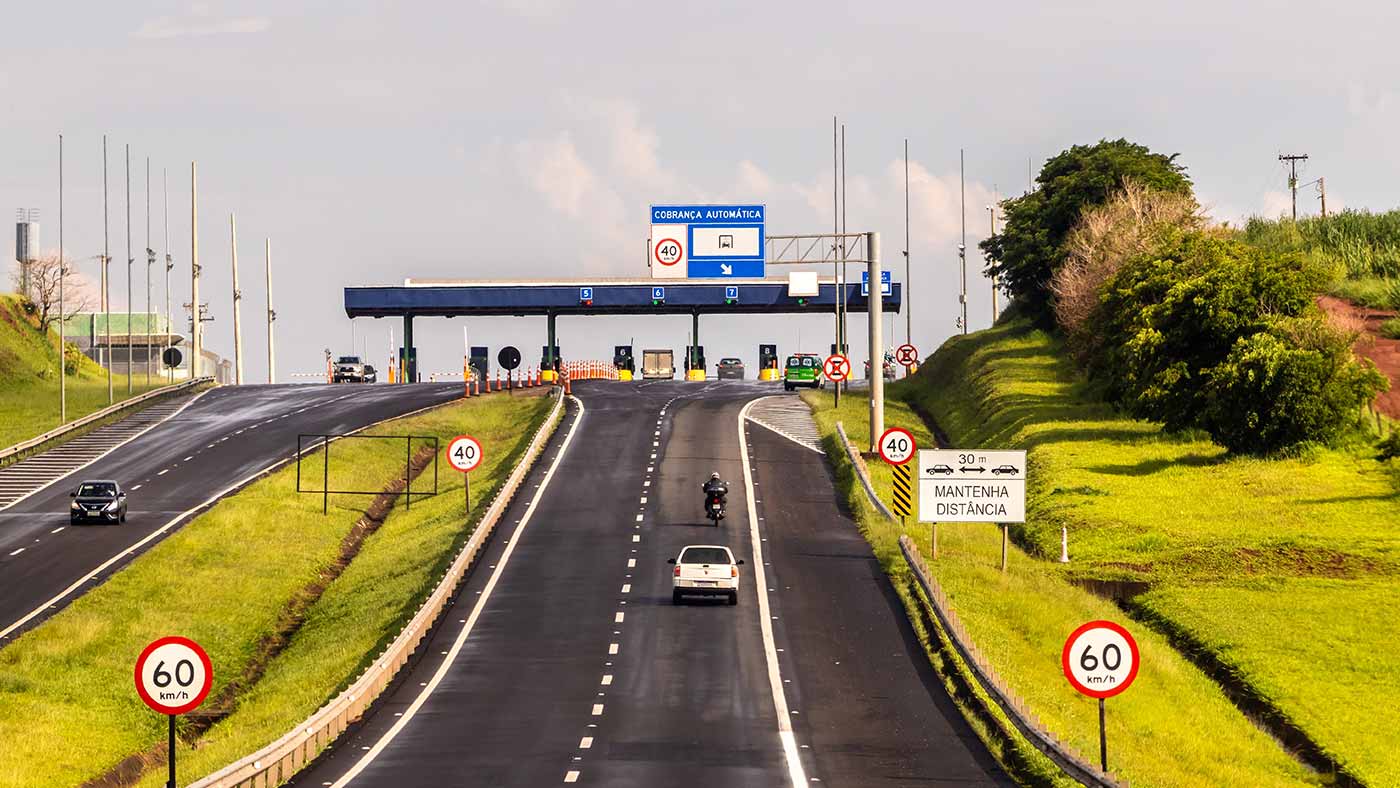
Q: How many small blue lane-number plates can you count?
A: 3